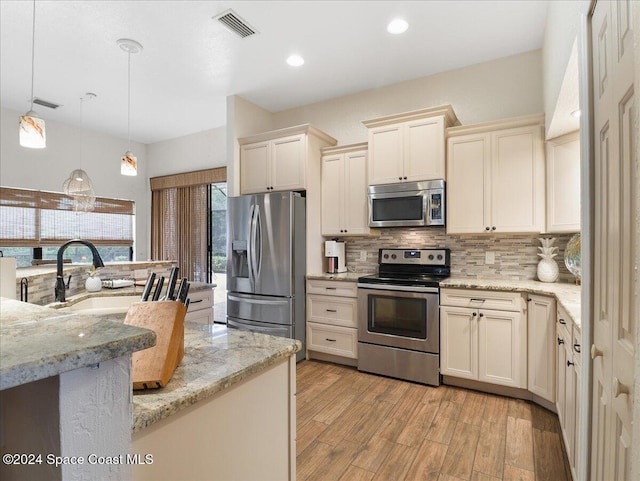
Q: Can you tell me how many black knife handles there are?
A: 6